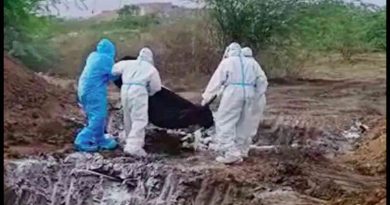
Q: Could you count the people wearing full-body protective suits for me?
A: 4